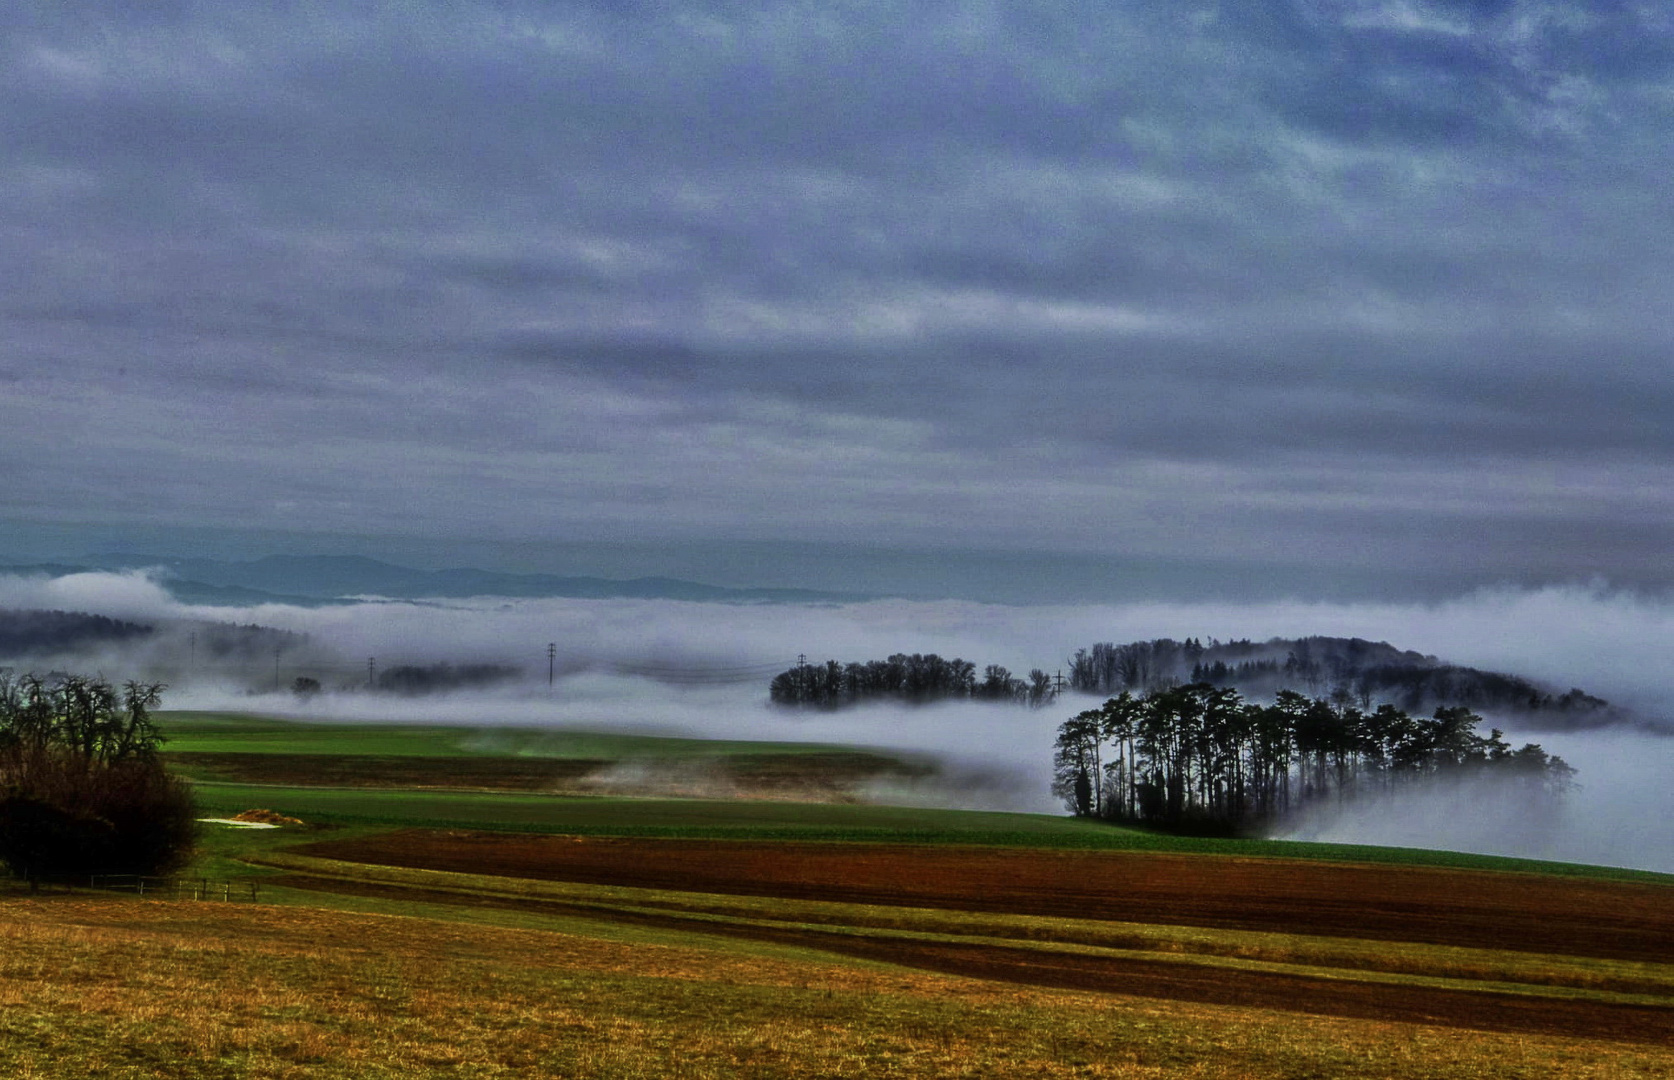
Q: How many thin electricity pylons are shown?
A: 6